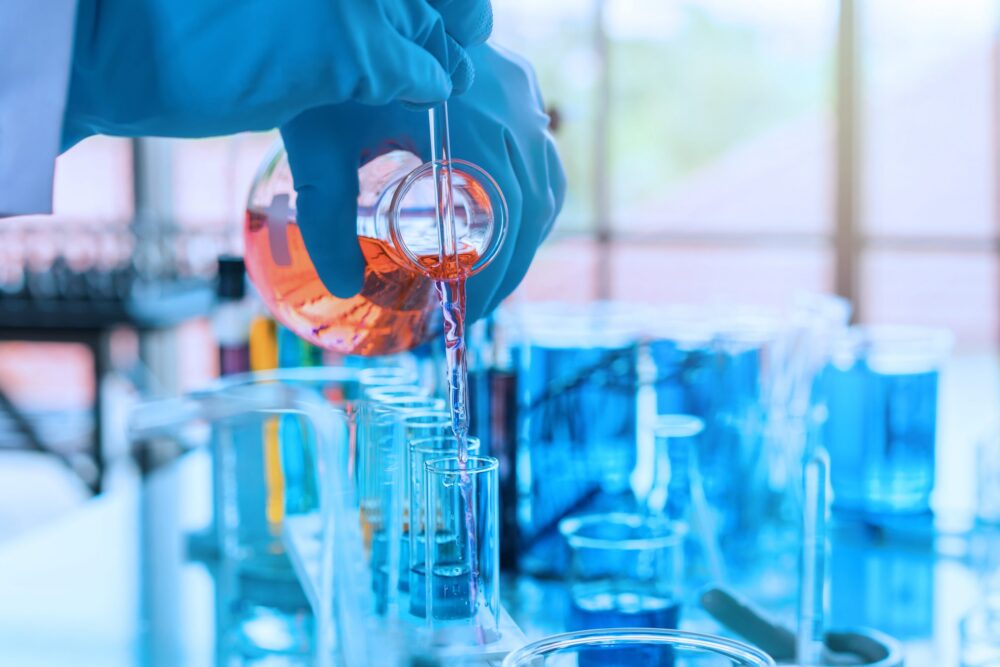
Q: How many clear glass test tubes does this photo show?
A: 6